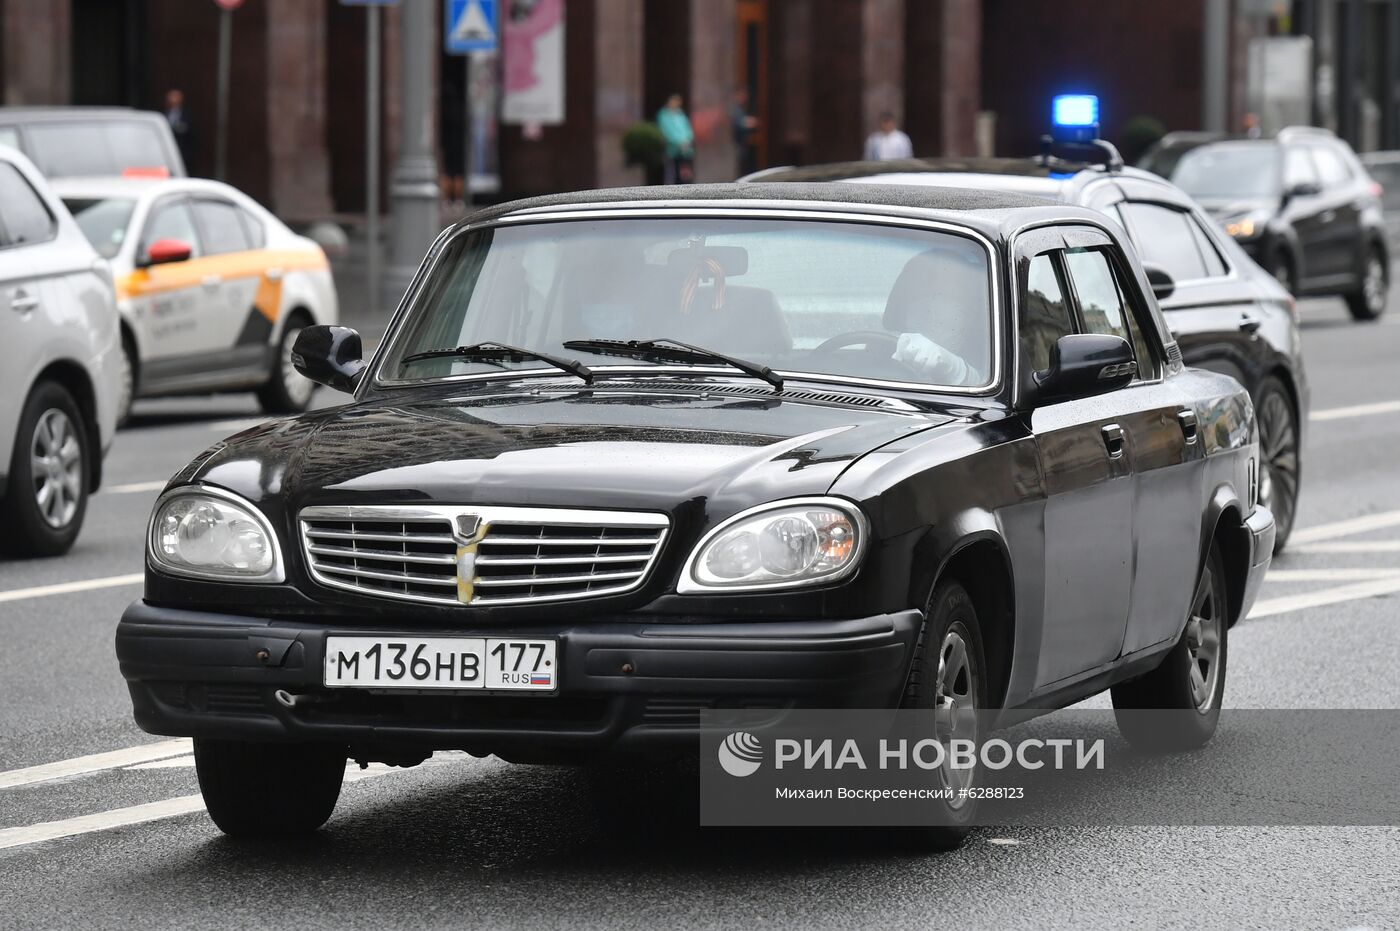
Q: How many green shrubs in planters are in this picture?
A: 2